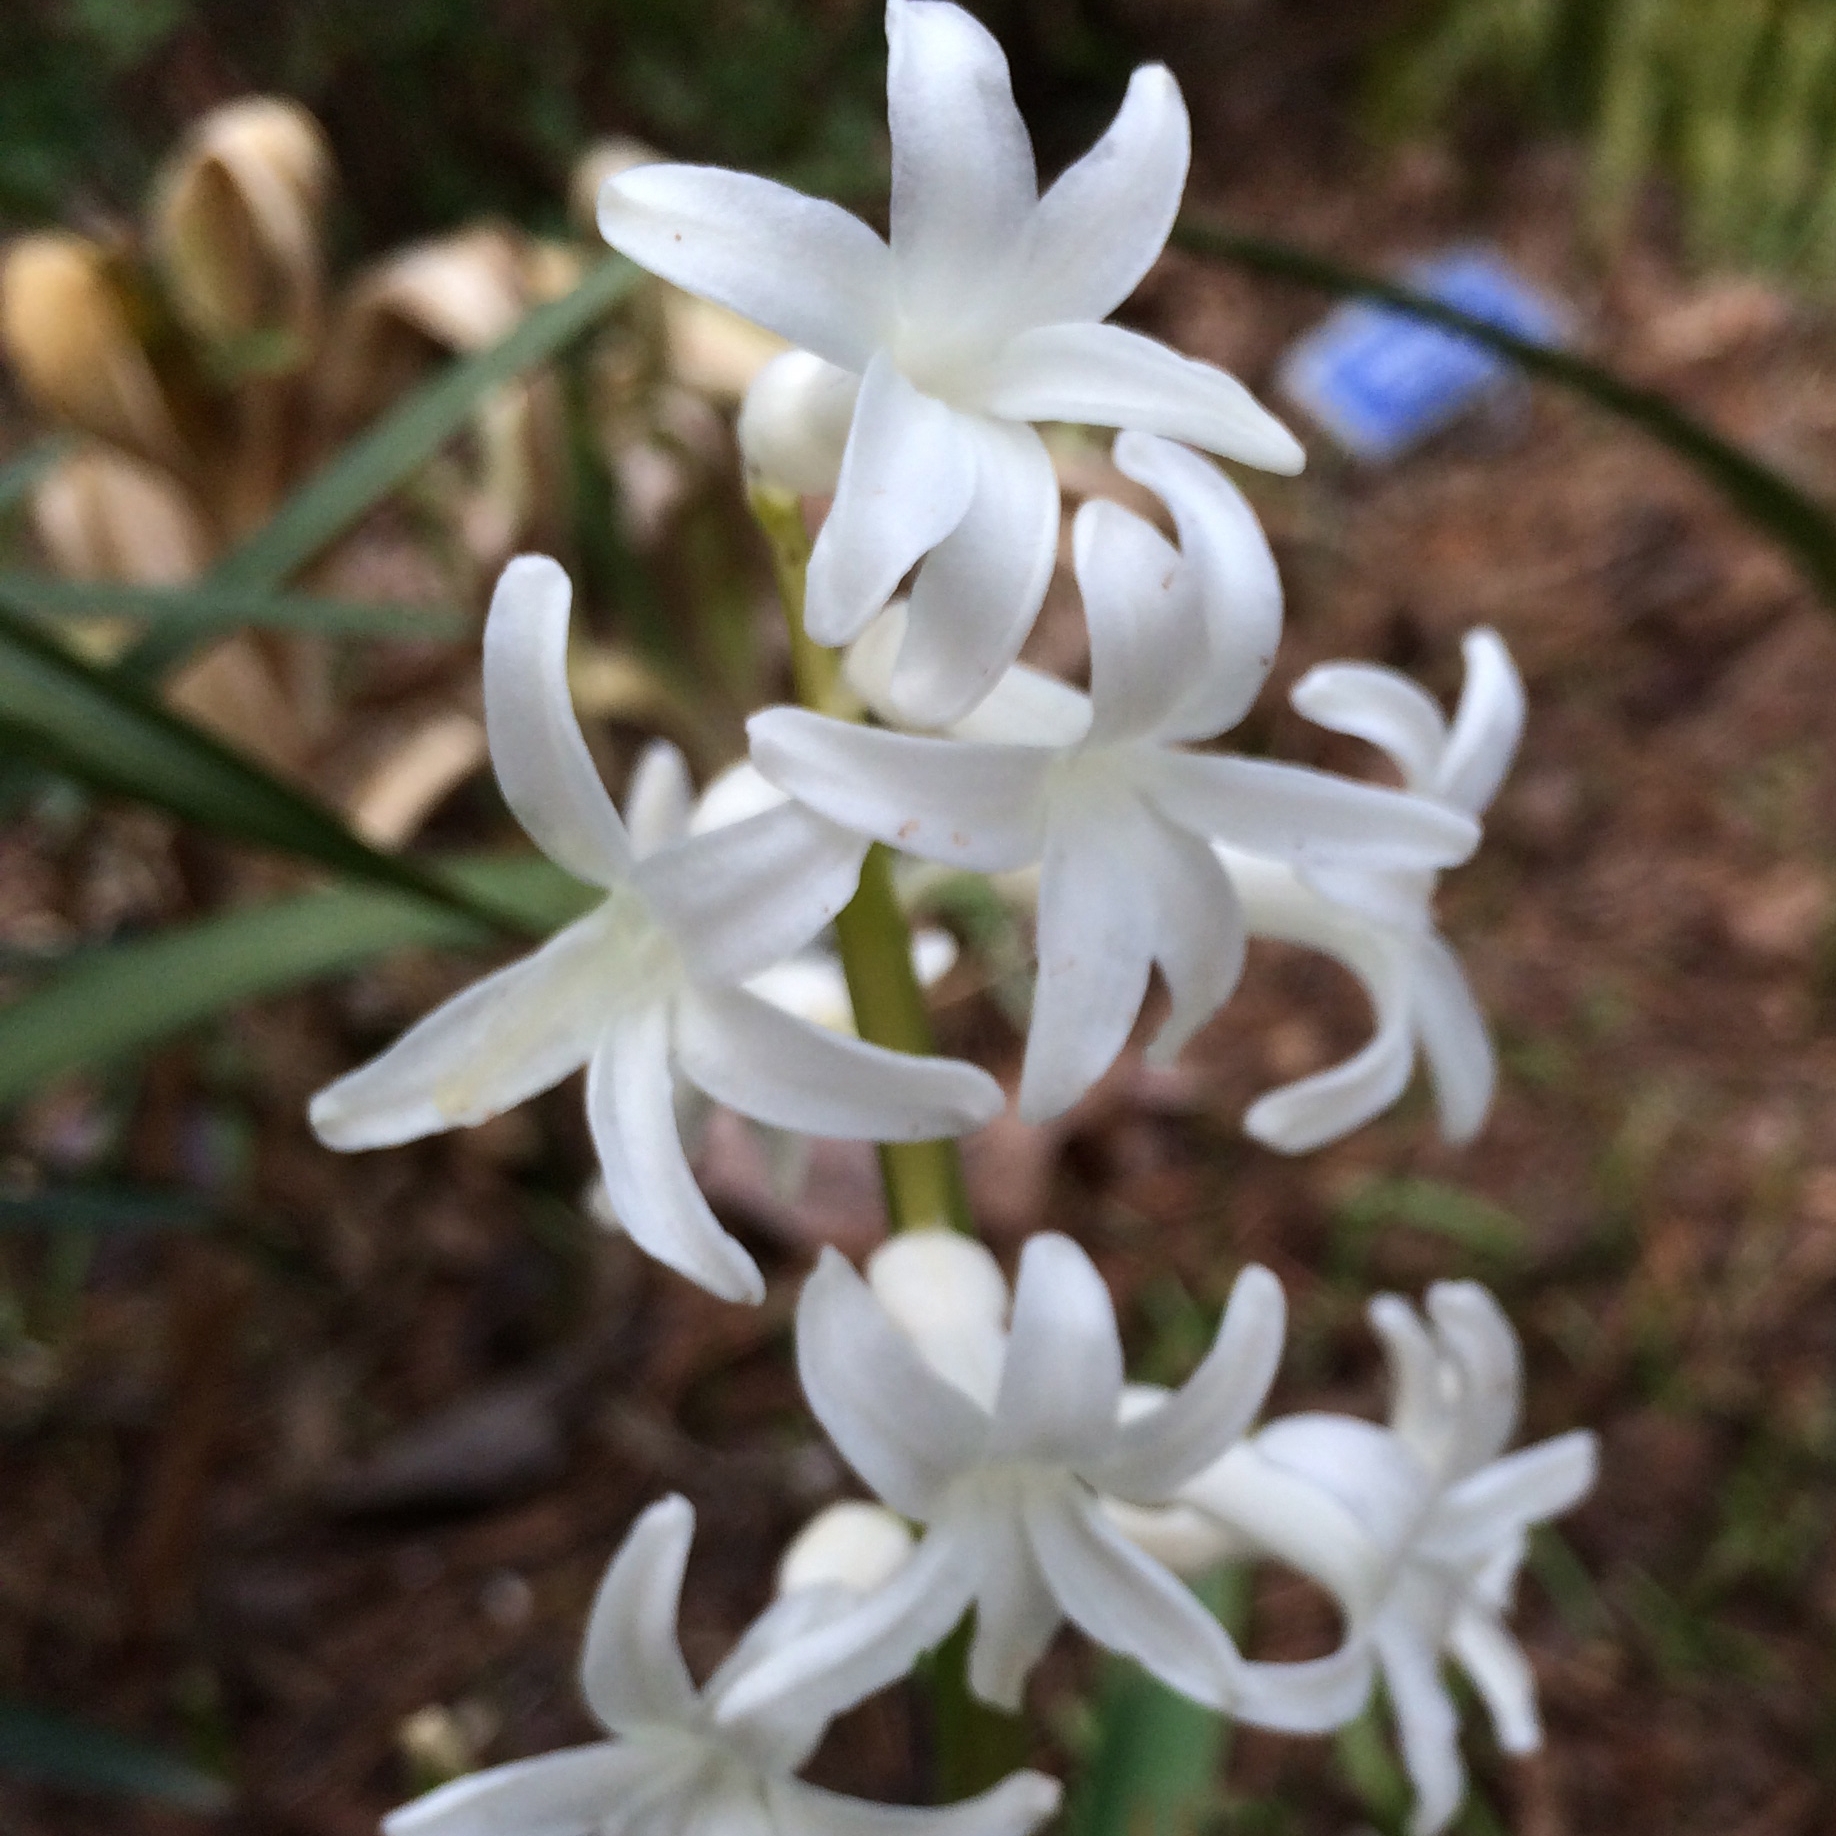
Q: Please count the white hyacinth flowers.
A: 7